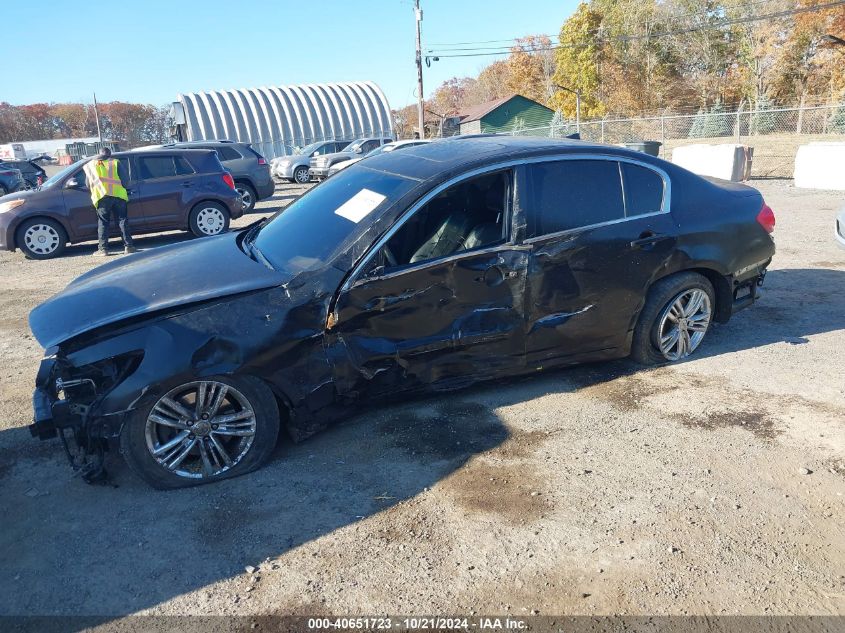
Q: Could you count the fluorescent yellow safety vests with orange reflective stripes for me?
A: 1